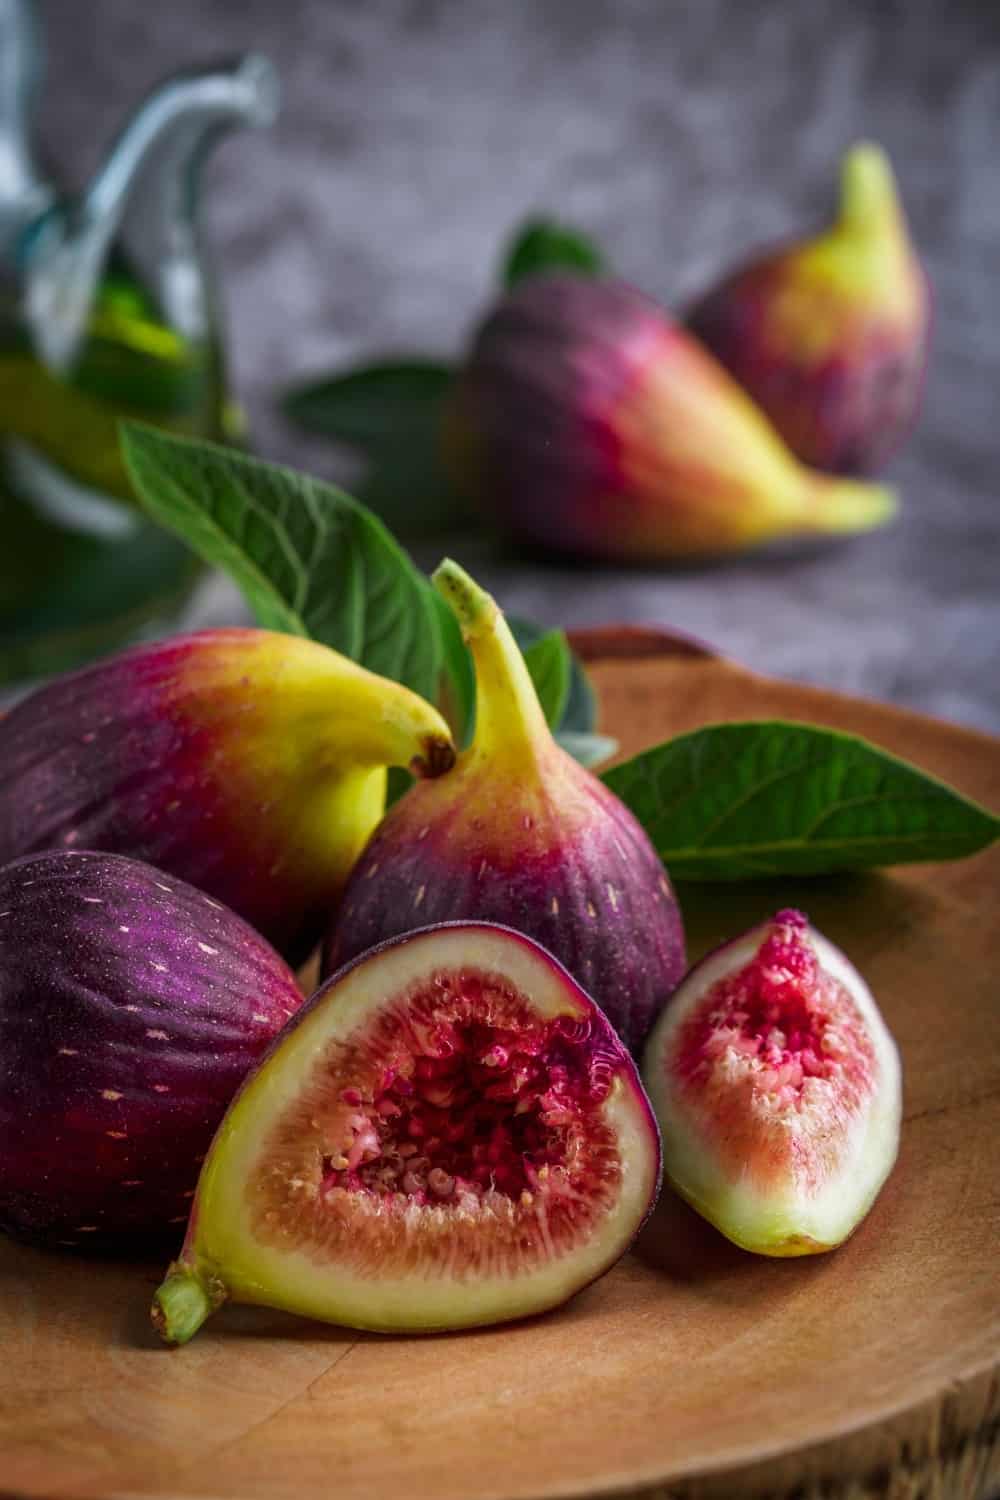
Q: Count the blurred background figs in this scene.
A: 2